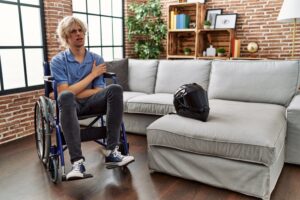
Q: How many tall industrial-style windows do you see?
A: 2